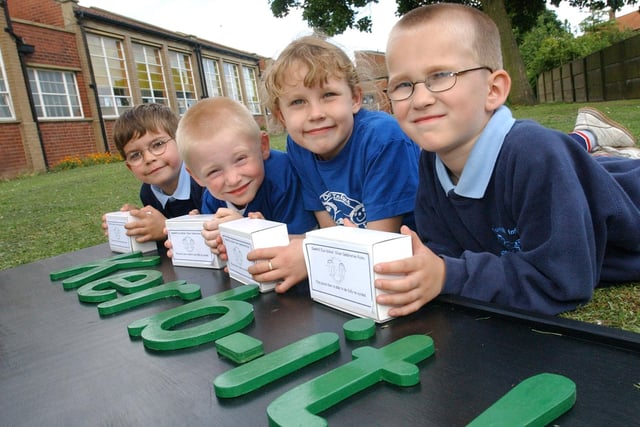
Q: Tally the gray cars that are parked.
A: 0